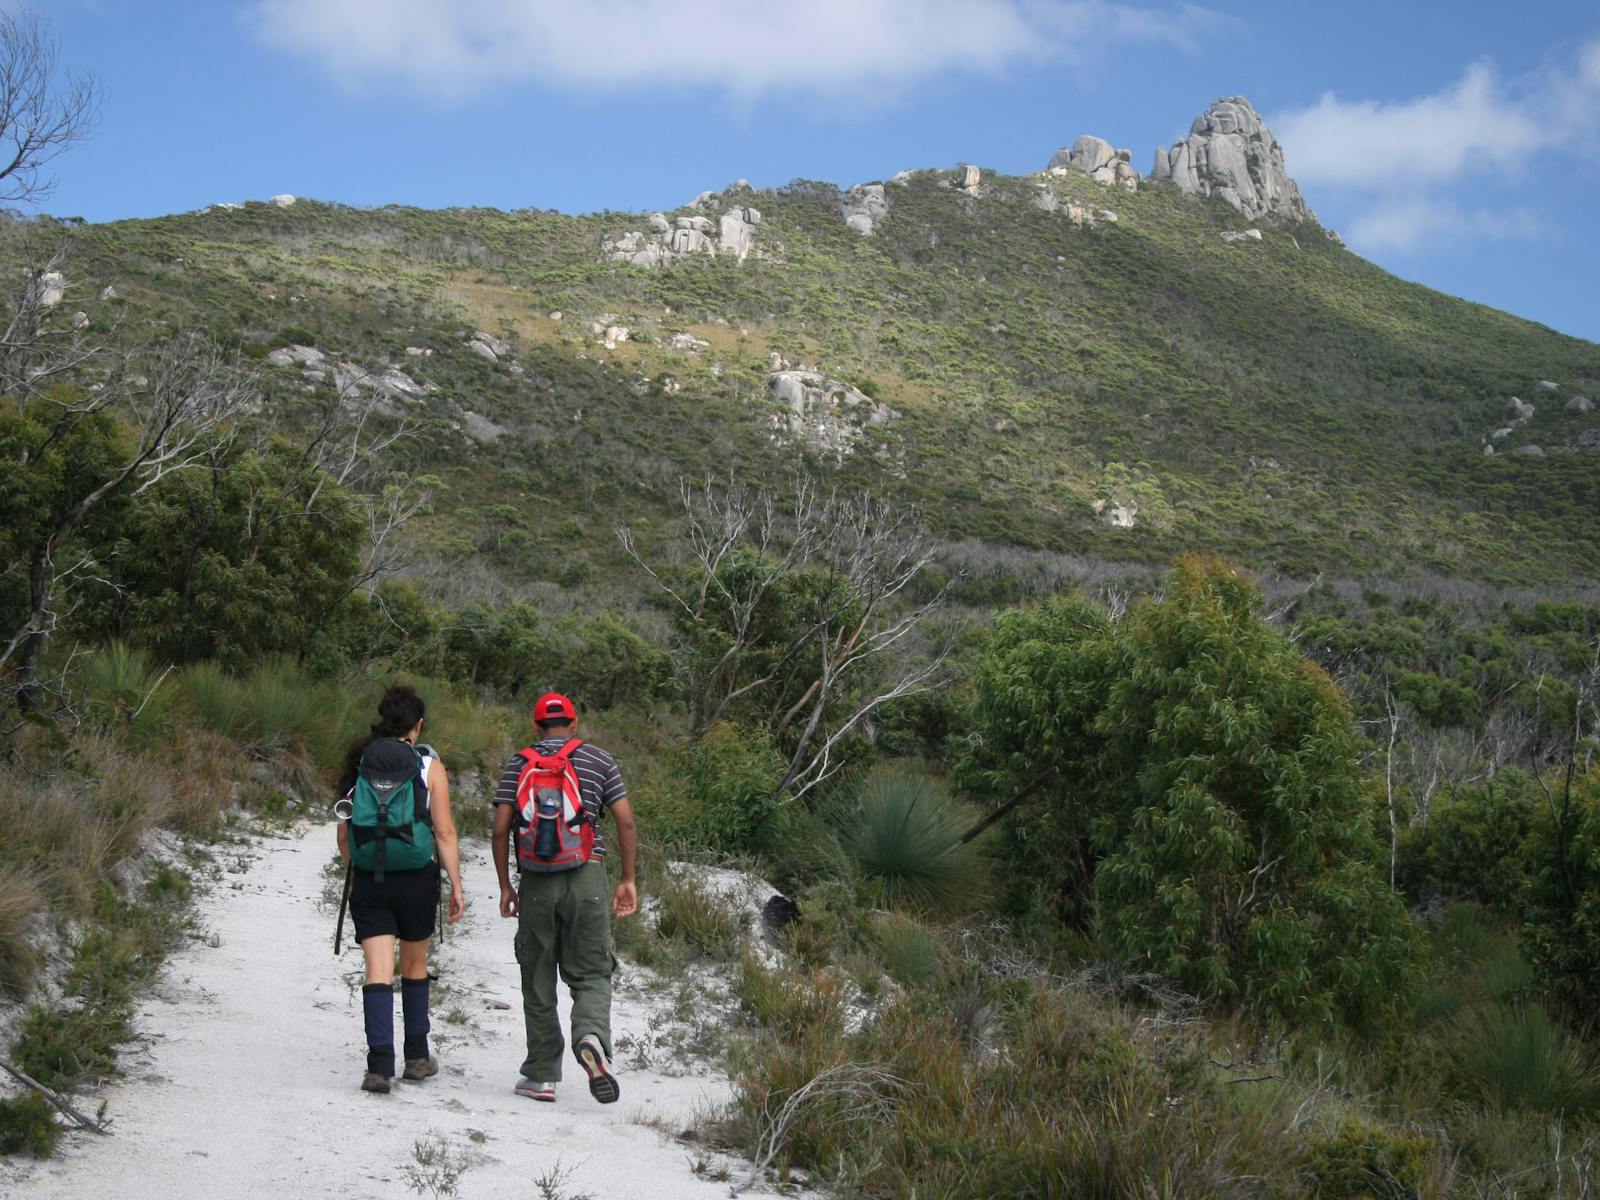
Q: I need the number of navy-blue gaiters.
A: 2